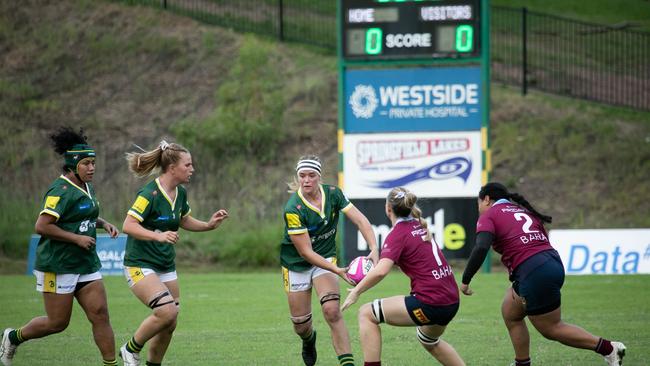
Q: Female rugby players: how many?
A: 5